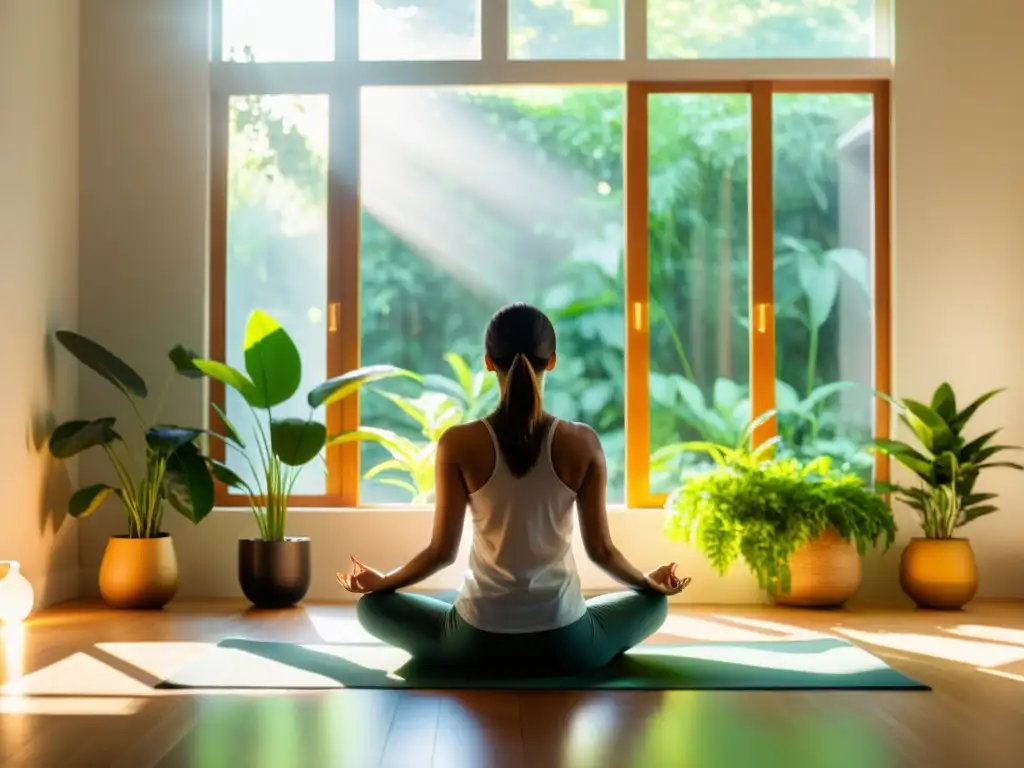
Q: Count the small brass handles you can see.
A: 3